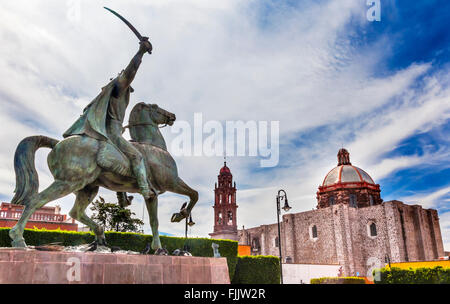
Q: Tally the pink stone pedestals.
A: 1